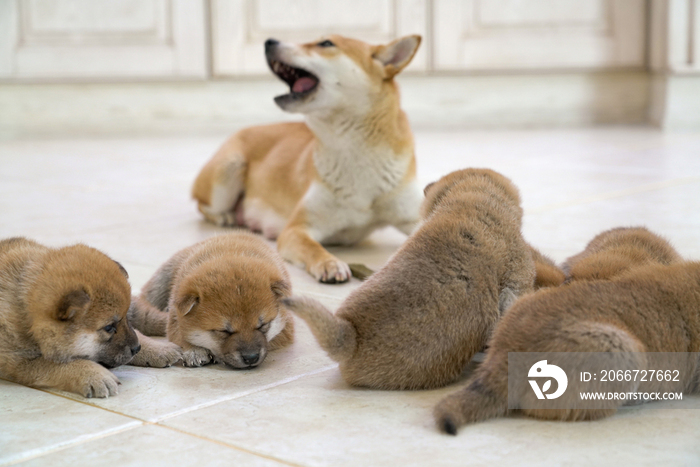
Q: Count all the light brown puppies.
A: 5